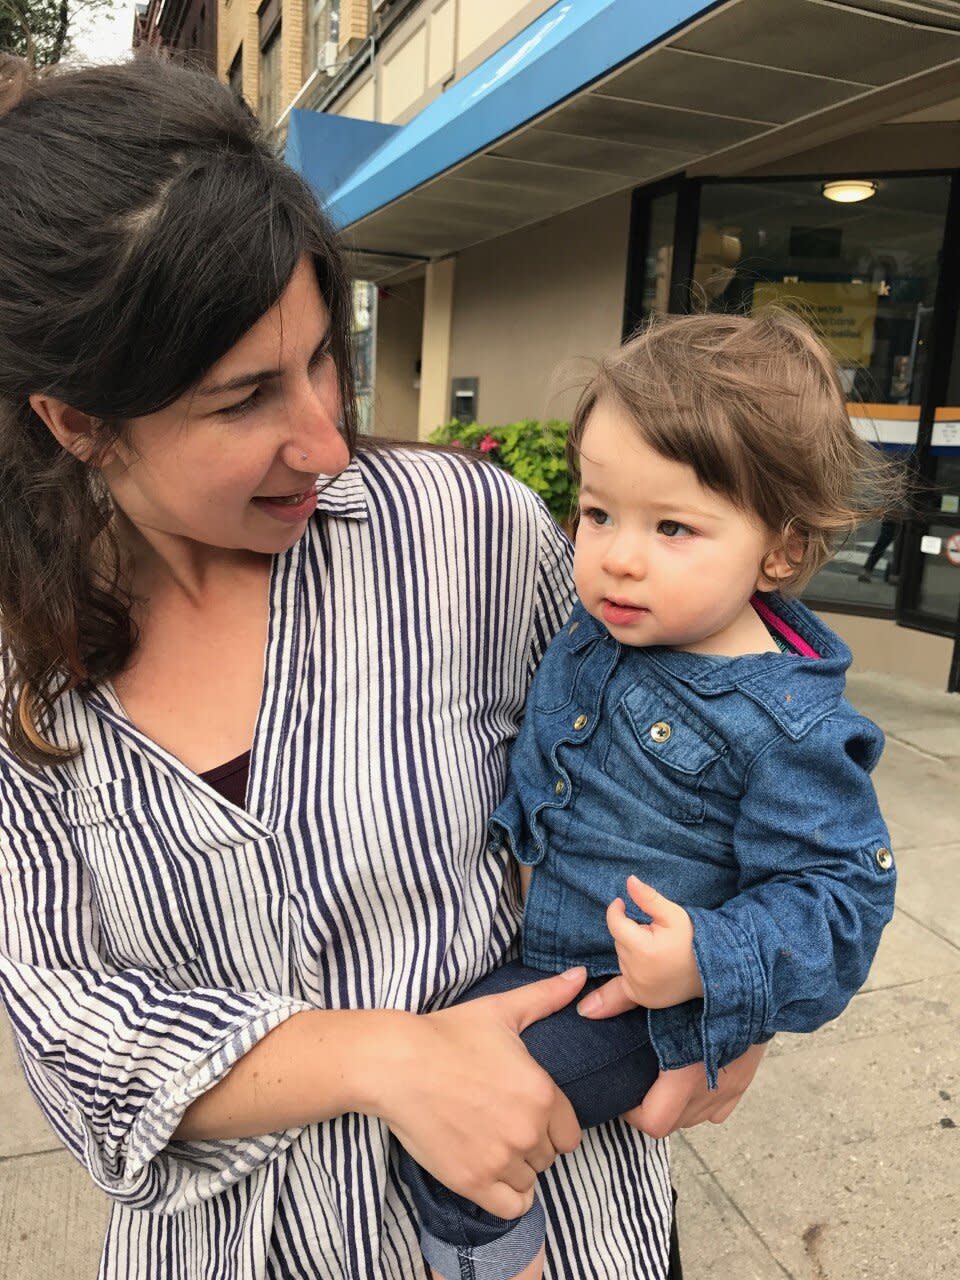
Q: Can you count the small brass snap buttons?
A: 4